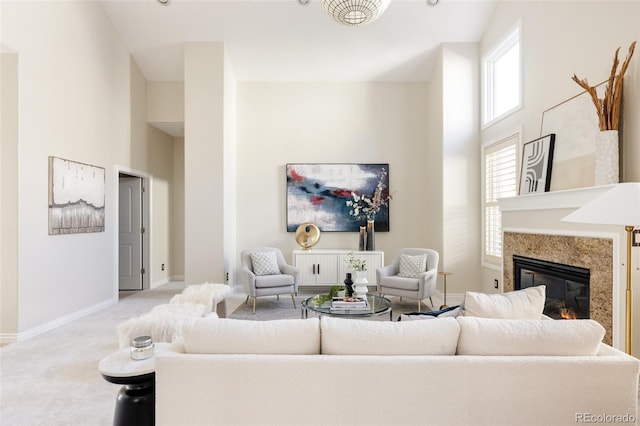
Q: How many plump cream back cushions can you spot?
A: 3